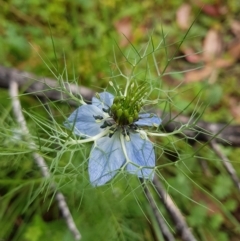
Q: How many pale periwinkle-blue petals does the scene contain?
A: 5